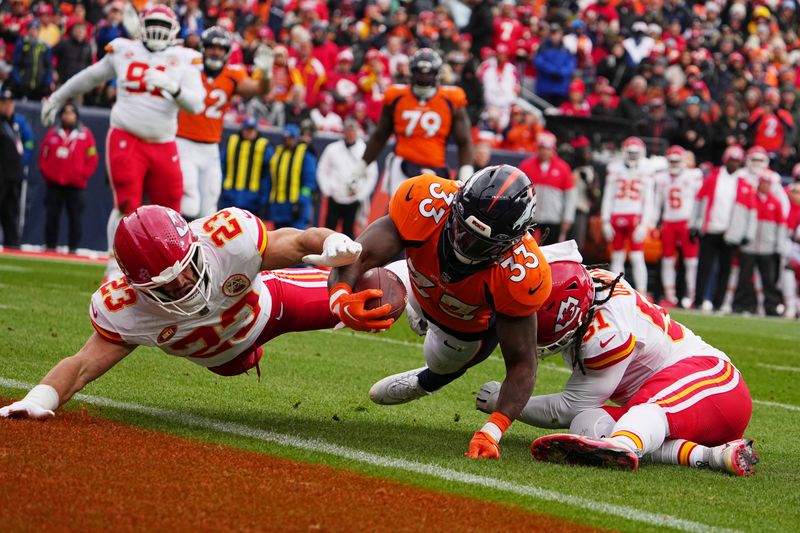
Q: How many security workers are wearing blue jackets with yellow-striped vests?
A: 2